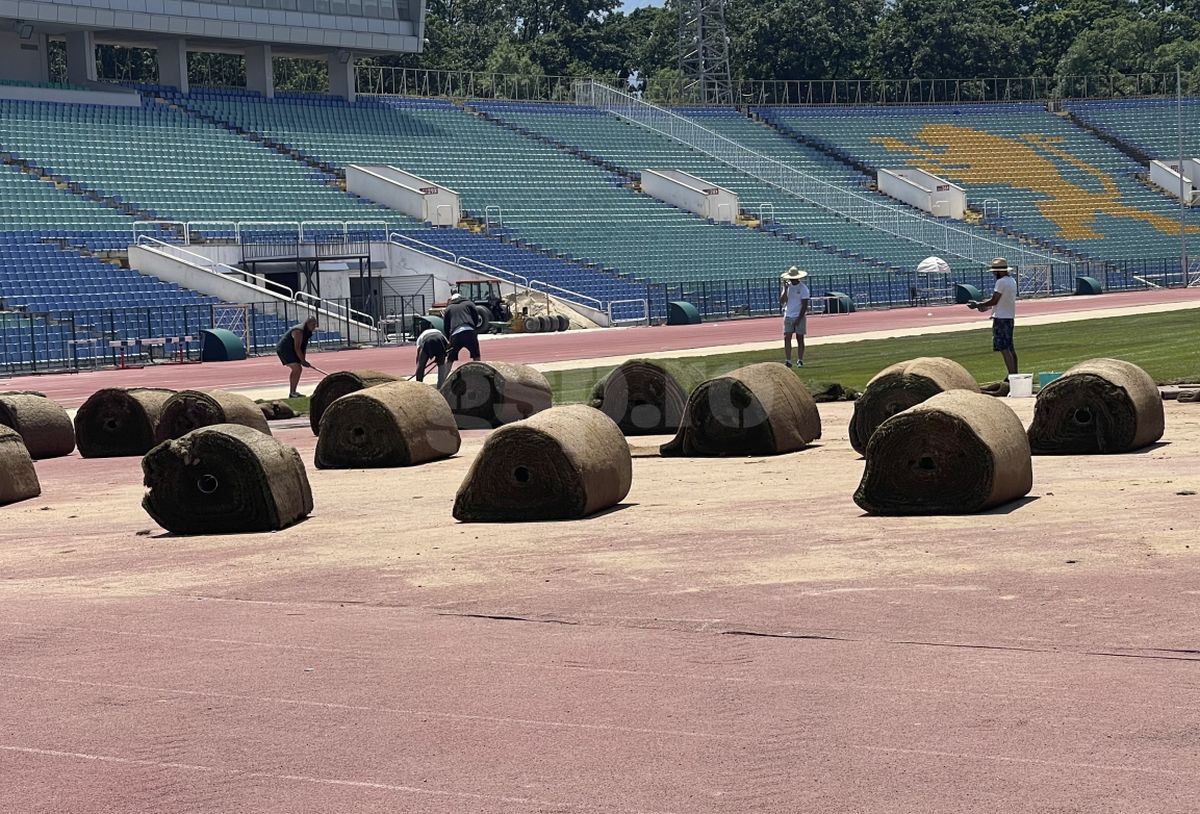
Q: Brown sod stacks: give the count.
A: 14